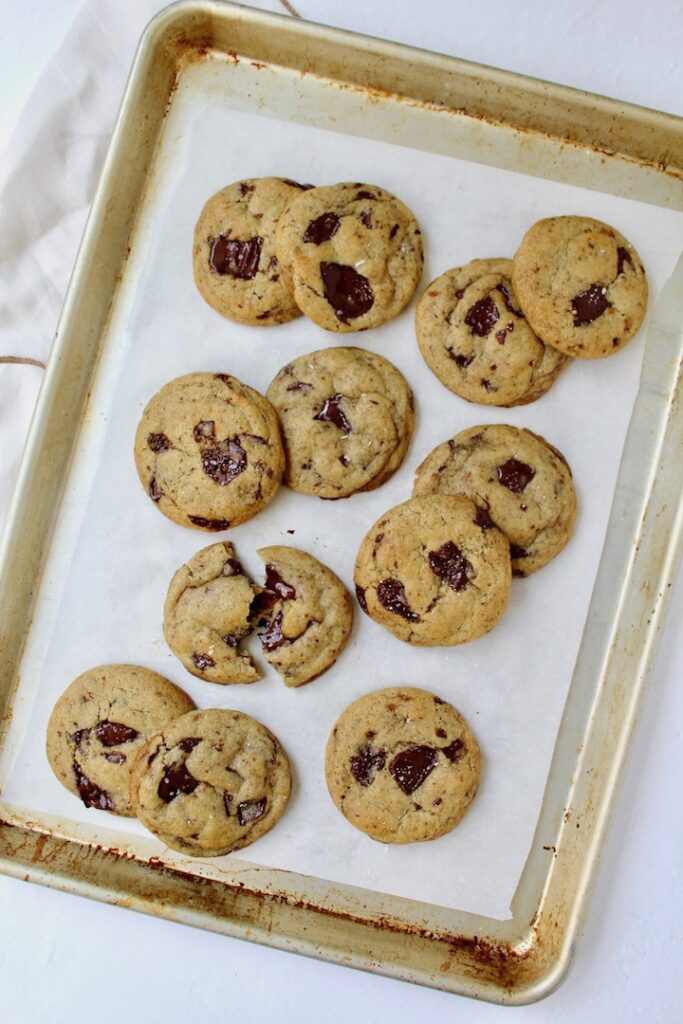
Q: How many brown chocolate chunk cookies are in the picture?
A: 12